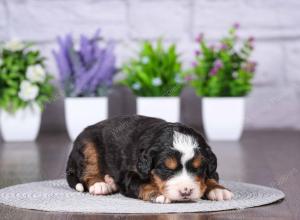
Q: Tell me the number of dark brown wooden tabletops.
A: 1